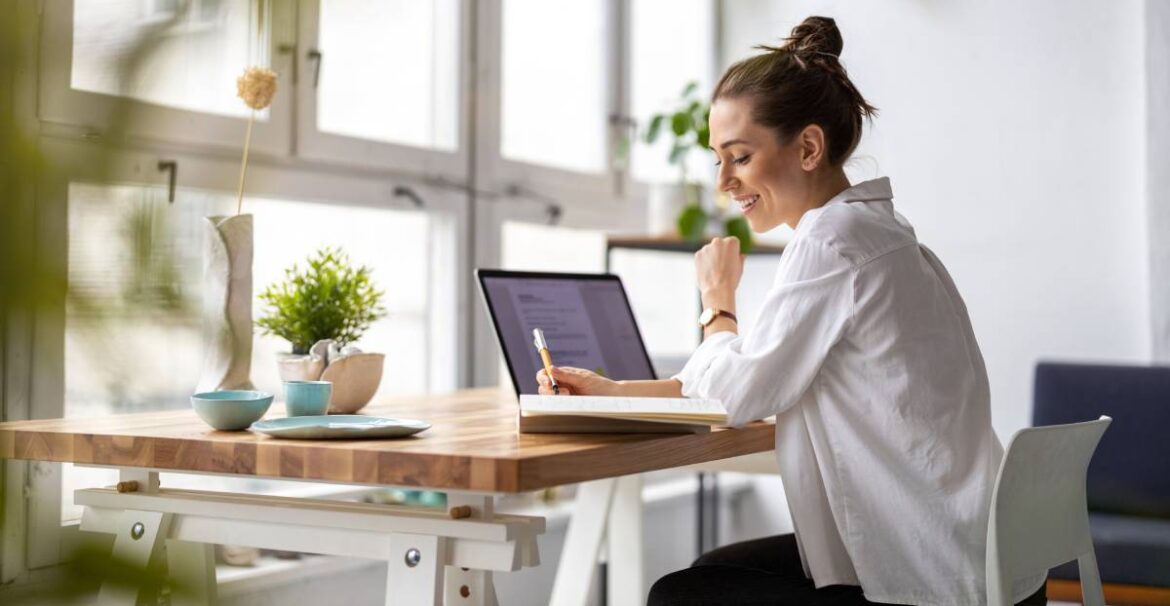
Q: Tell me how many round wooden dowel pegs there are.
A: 2